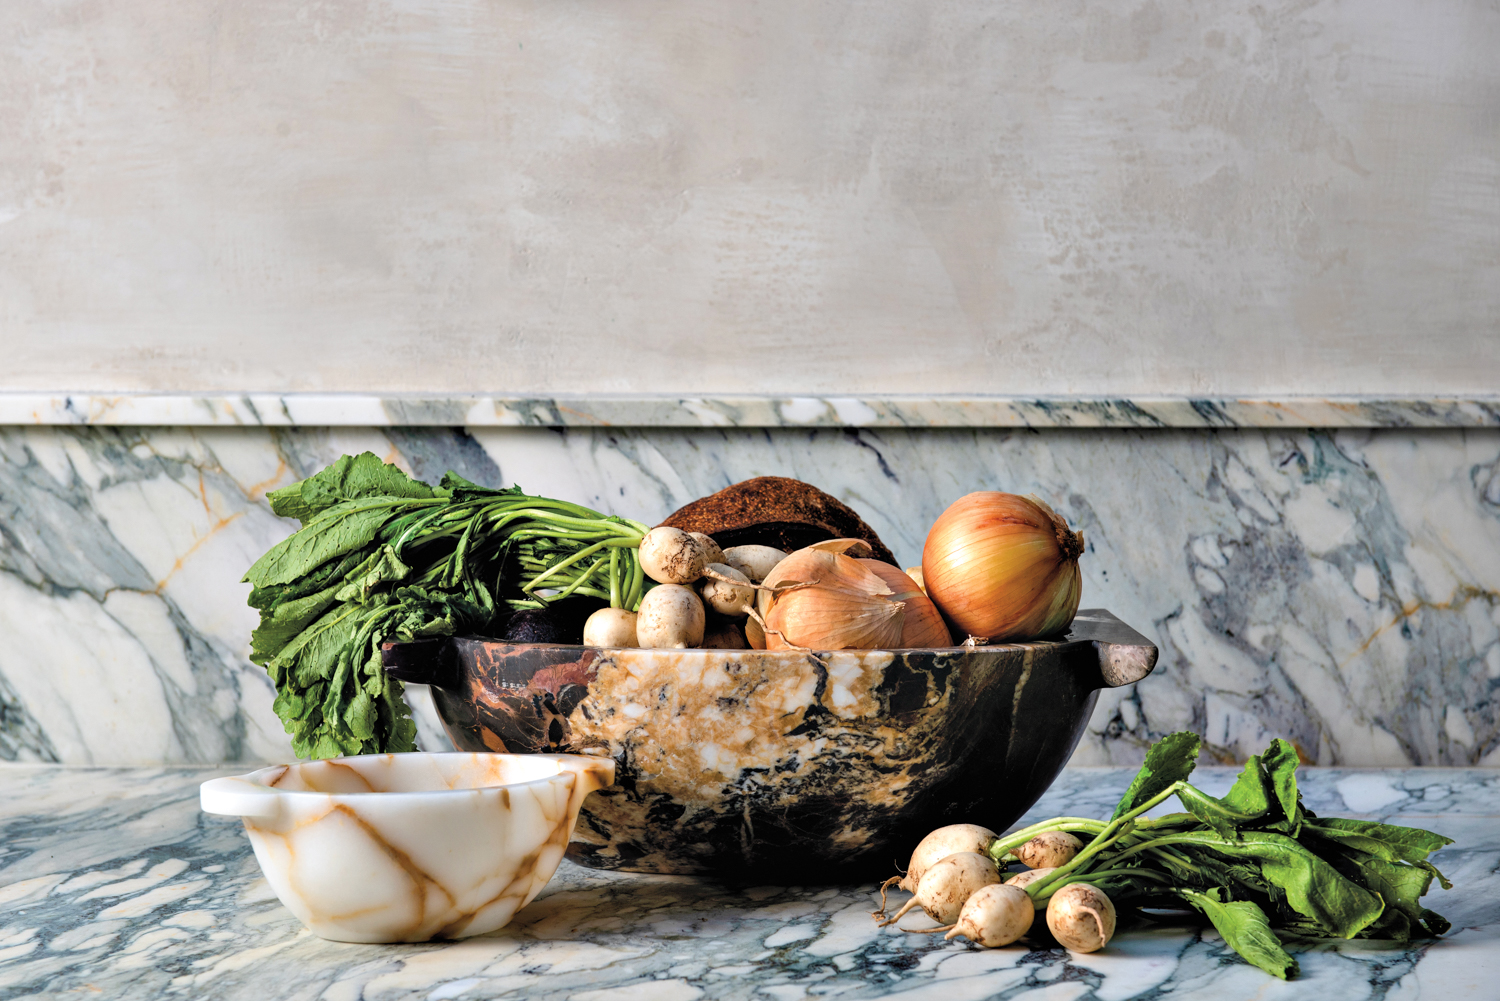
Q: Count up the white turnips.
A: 12